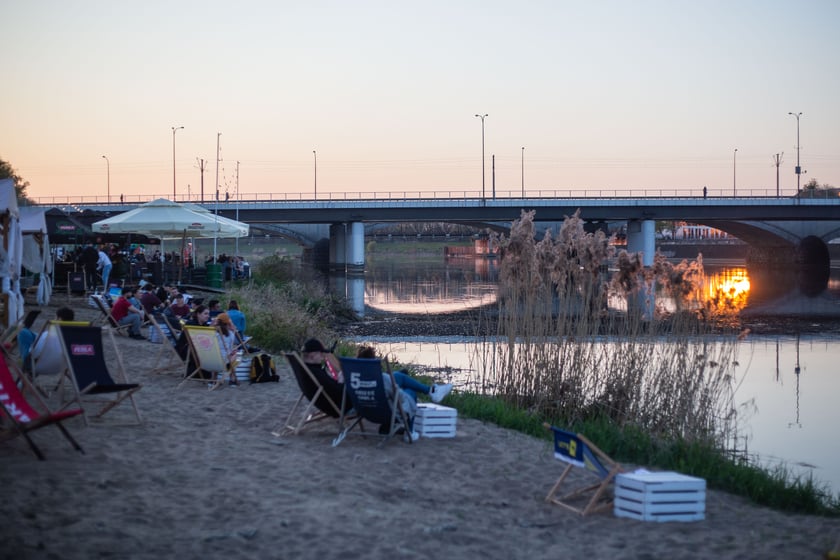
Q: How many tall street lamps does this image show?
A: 7